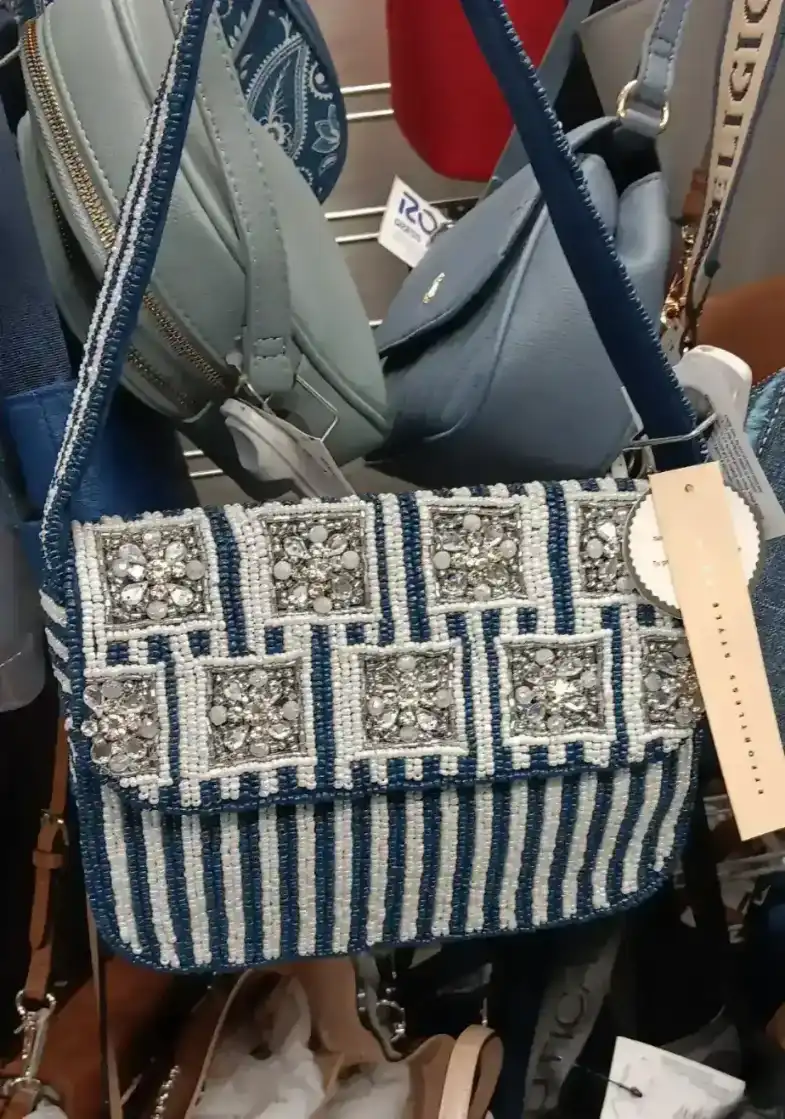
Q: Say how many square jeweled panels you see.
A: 9